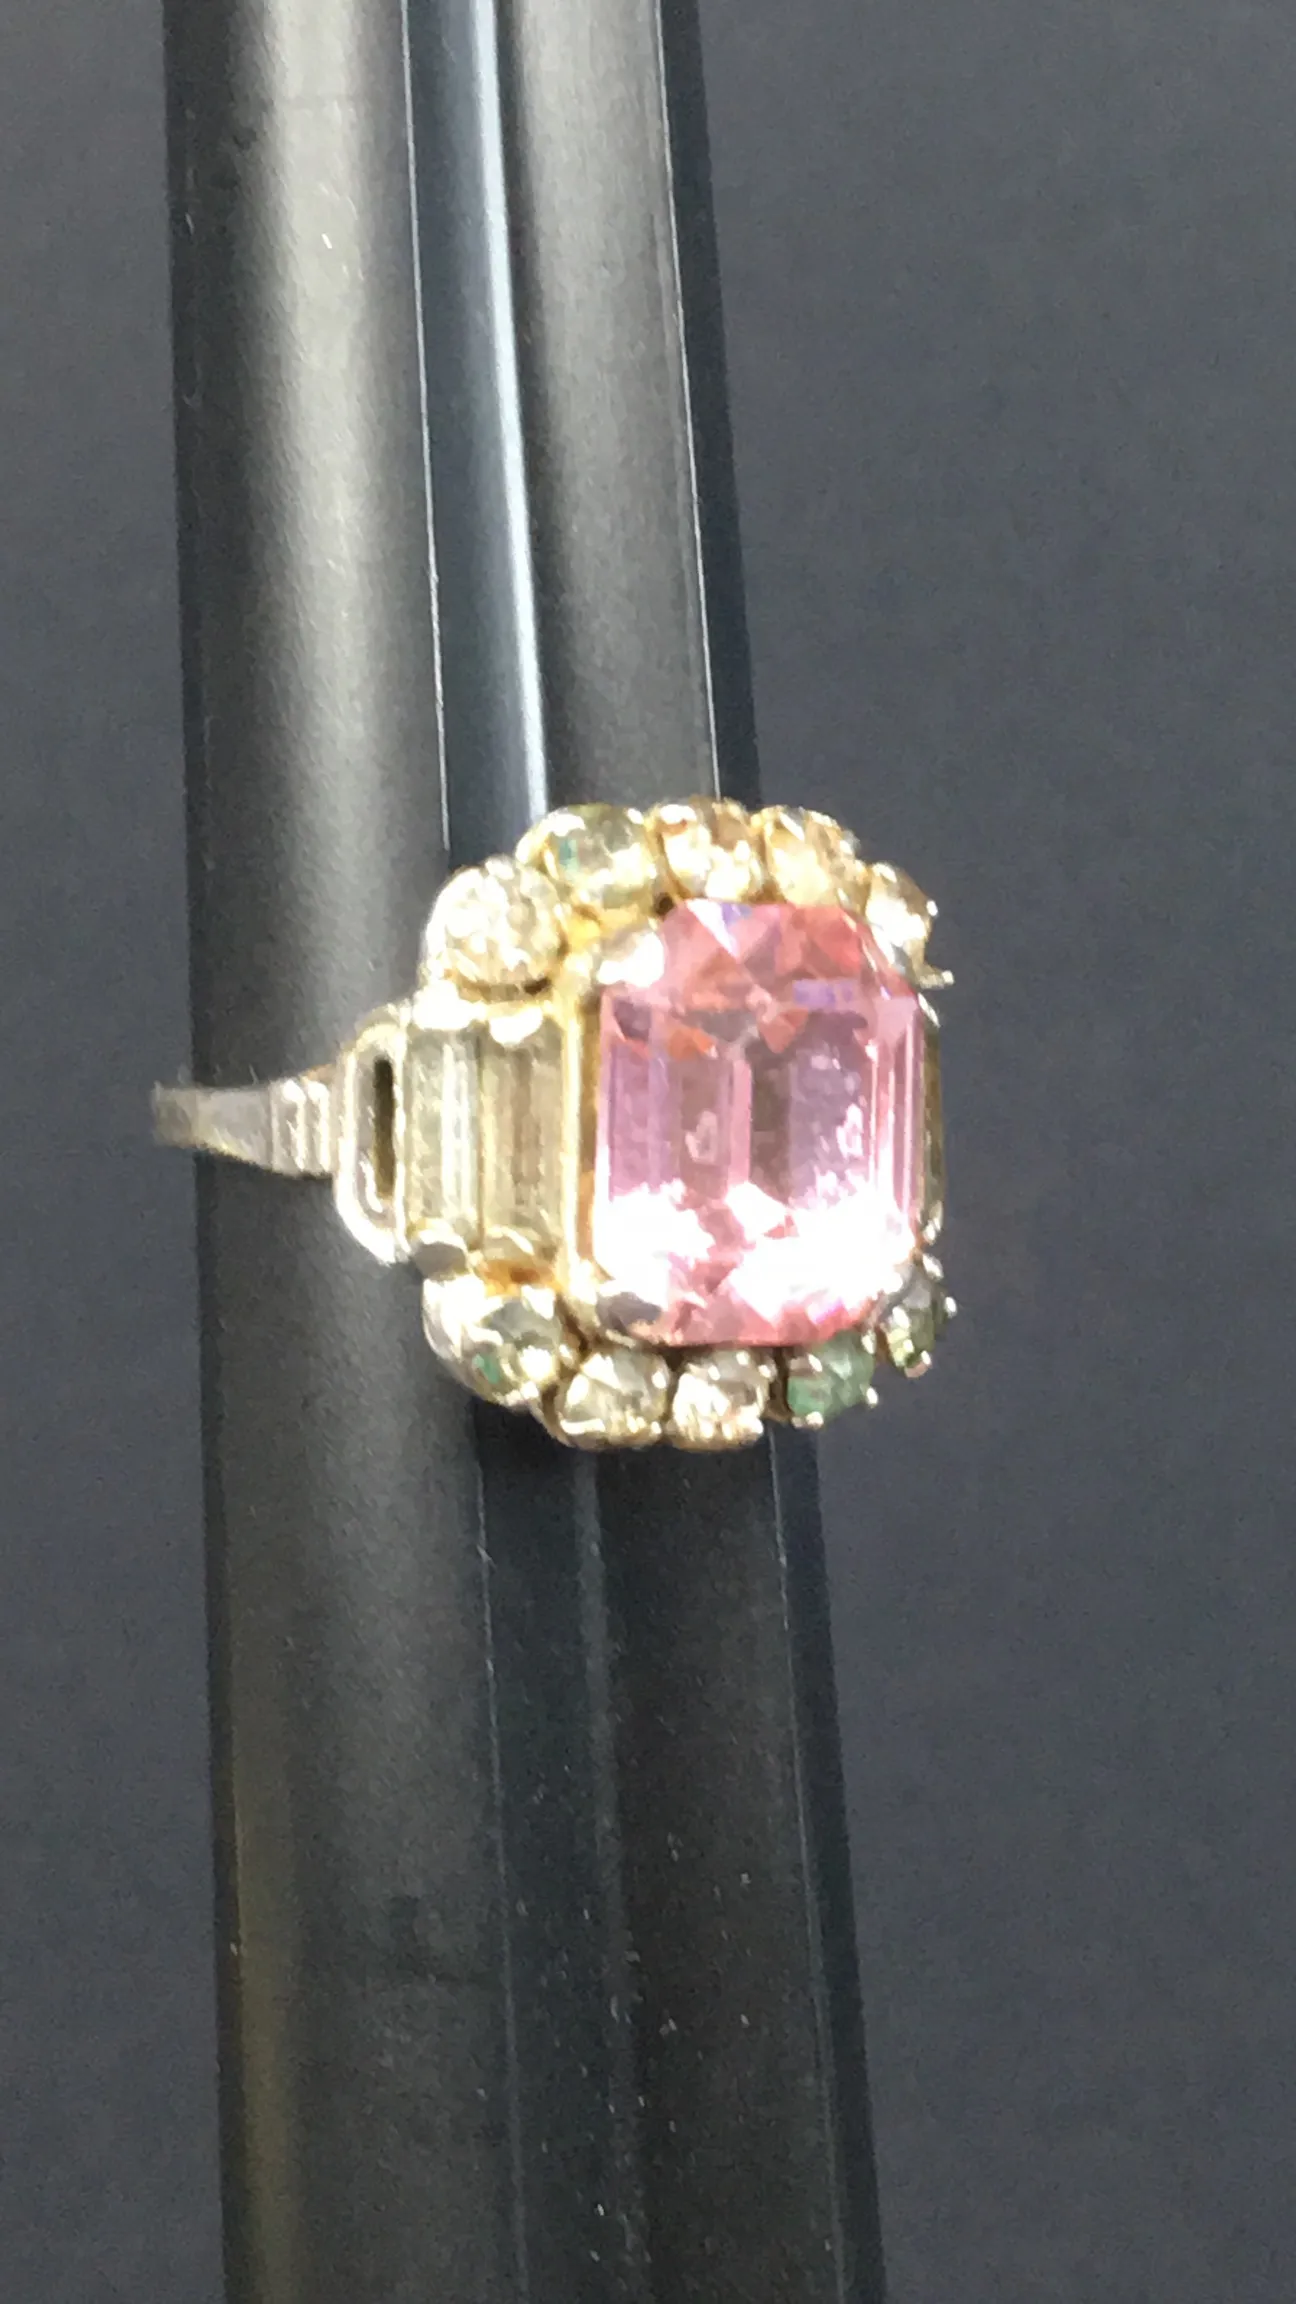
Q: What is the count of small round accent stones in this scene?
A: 10